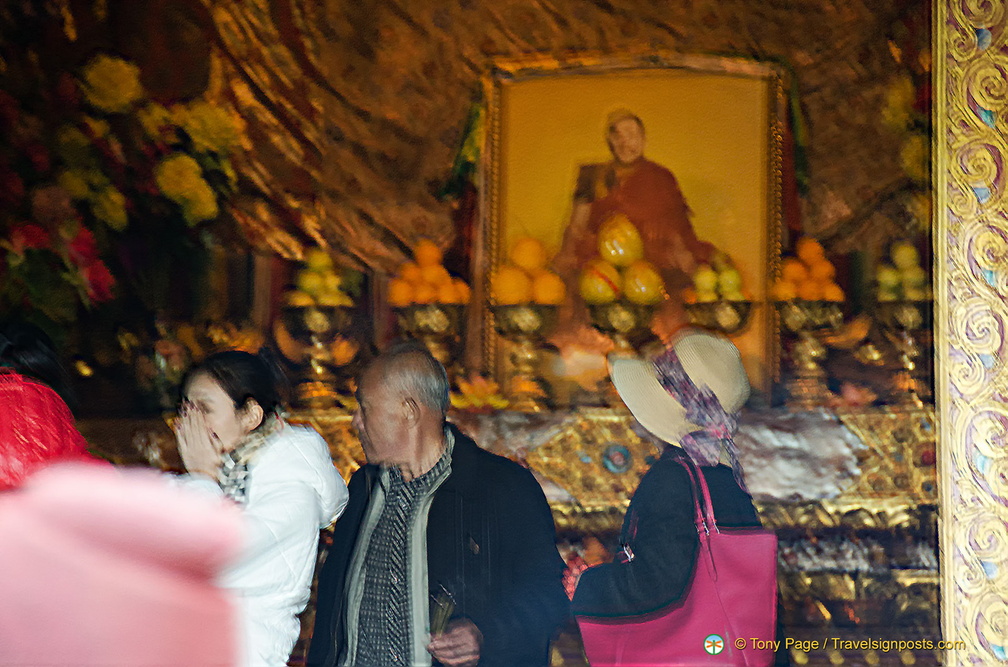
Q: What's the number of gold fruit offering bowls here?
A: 7